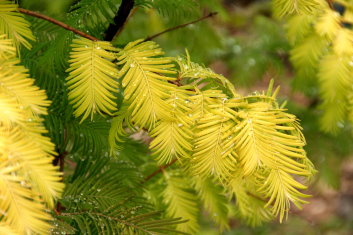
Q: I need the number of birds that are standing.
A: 0